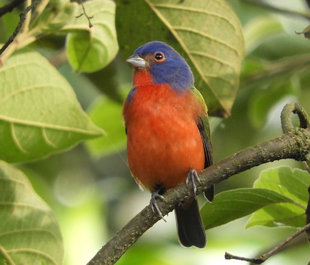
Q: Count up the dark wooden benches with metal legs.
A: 0